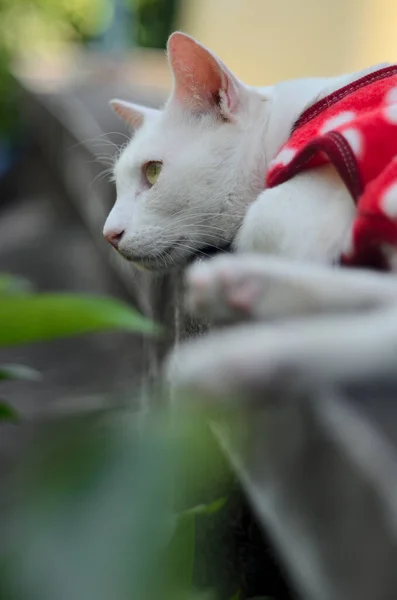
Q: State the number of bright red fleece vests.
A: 1